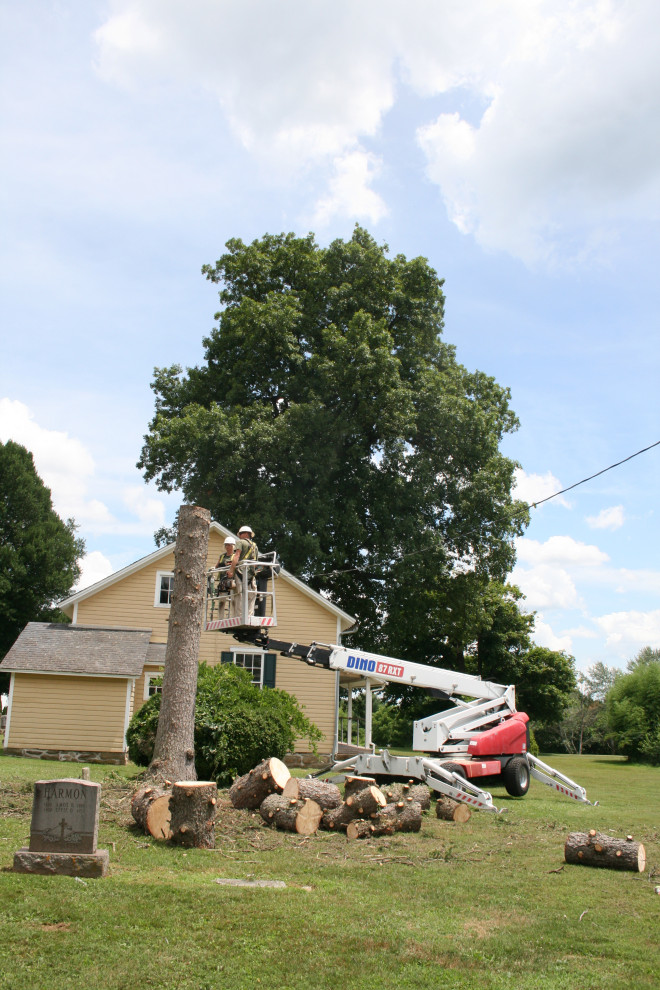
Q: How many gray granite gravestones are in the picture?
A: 1